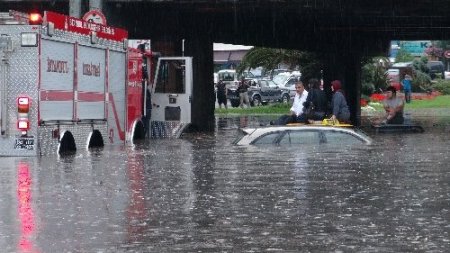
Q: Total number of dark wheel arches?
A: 3